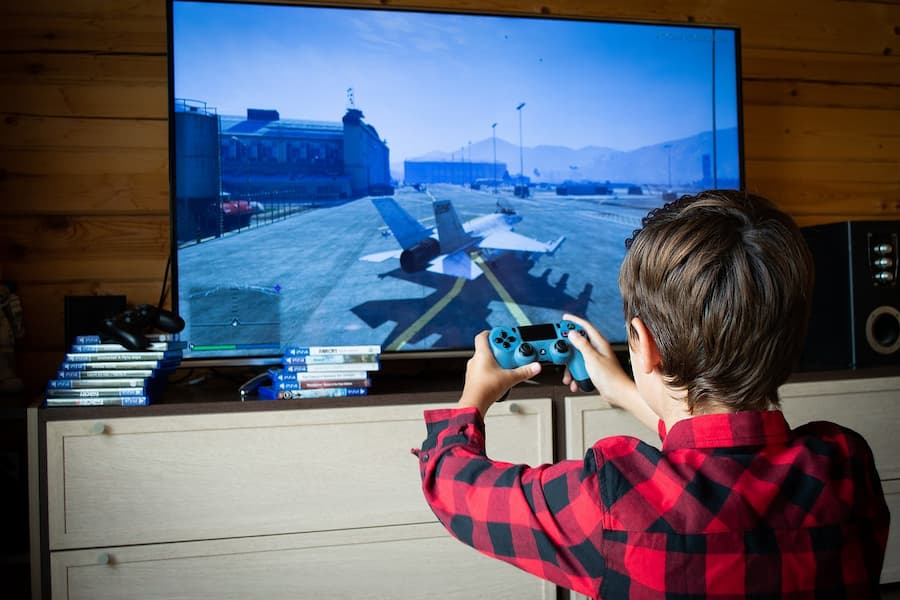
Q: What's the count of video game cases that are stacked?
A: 14